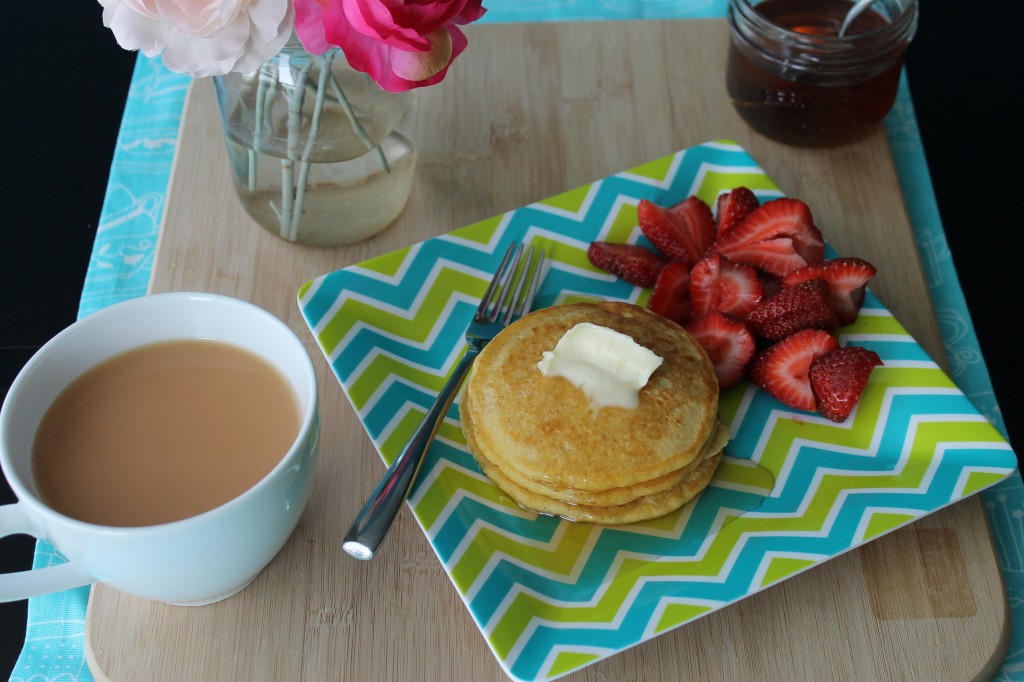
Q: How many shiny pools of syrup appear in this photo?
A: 1